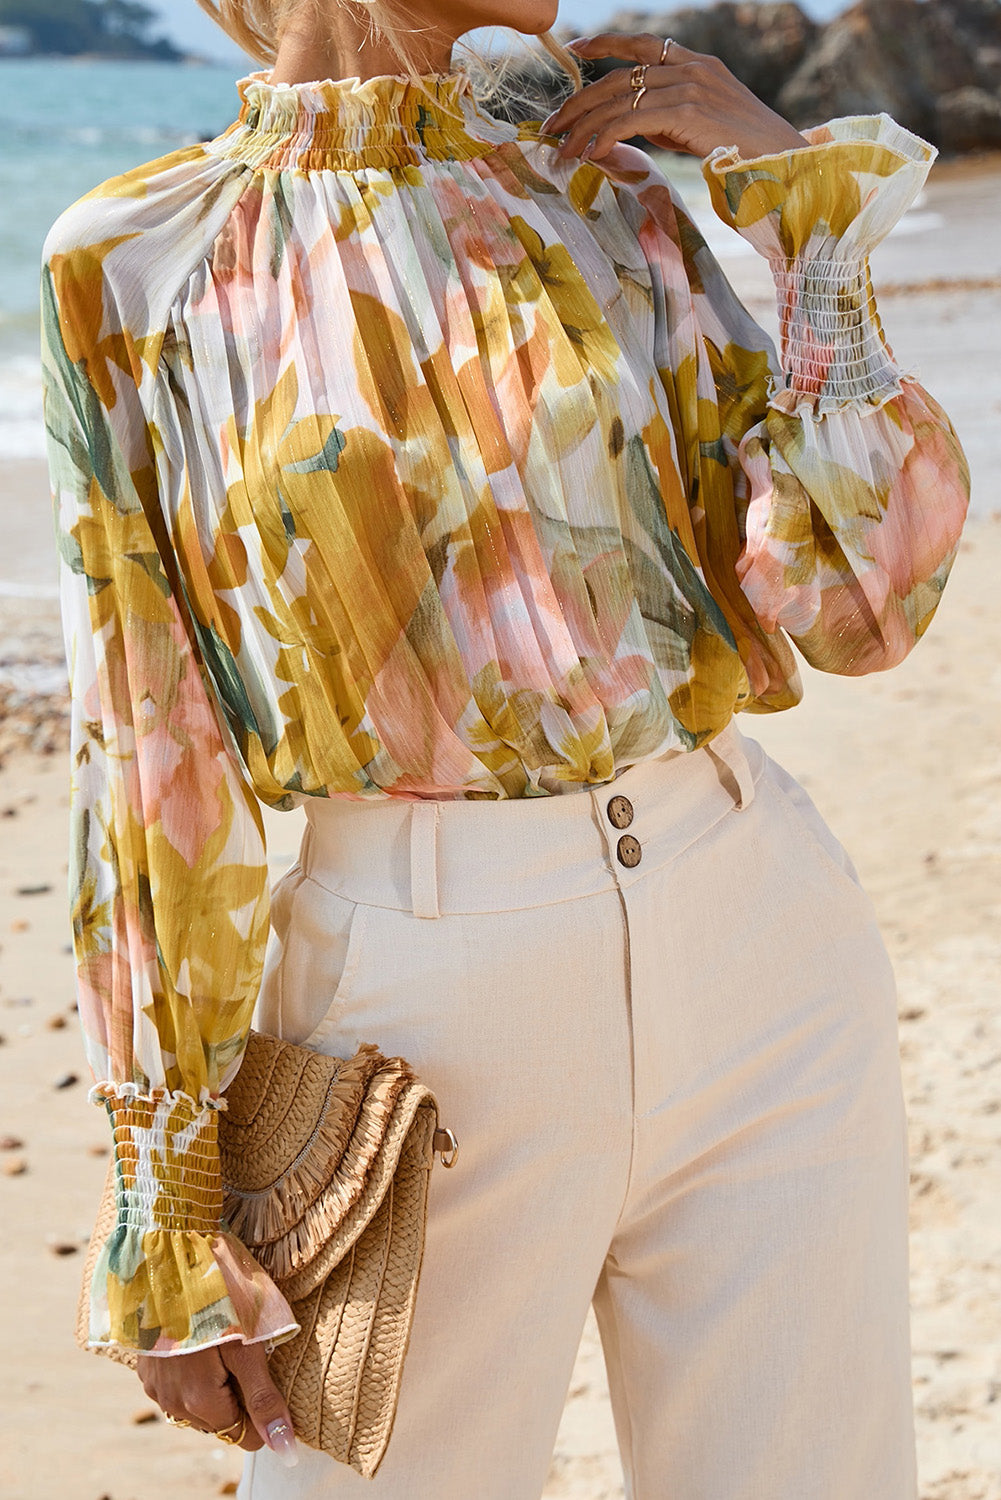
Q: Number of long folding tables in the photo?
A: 0